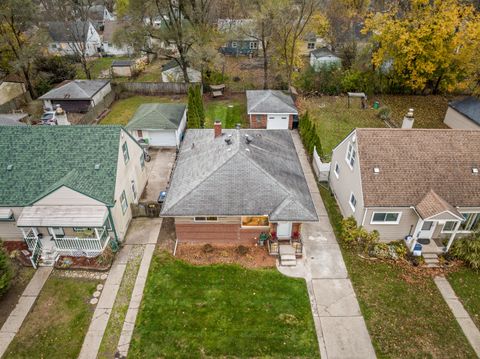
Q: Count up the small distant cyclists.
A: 0